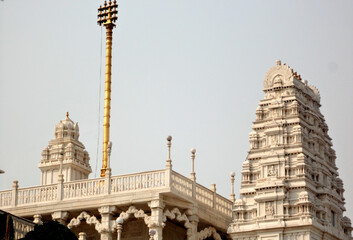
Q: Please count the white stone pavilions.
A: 2